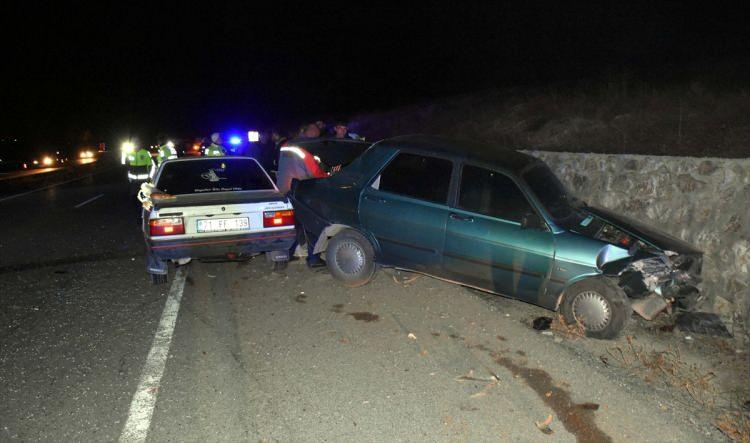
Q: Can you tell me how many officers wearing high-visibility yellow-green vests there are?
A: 3